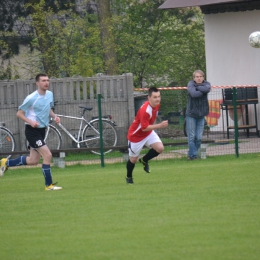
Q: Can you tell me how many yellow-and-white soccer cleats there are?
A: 2